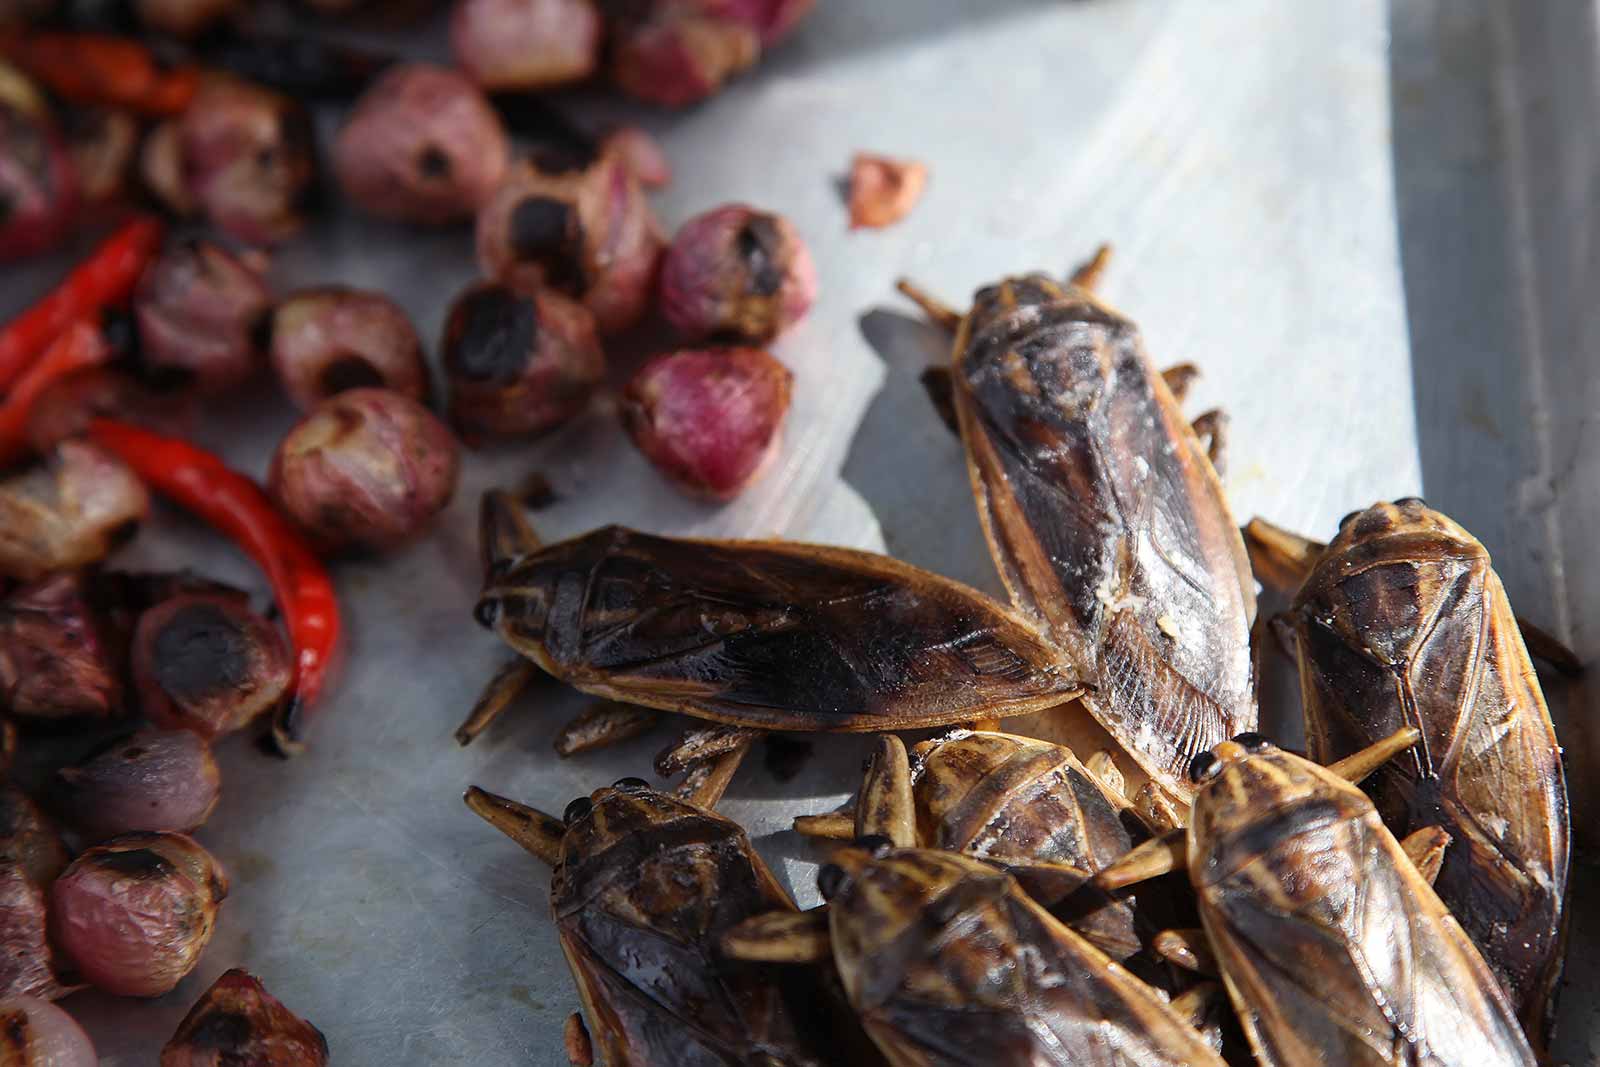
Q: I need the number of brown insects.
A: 7